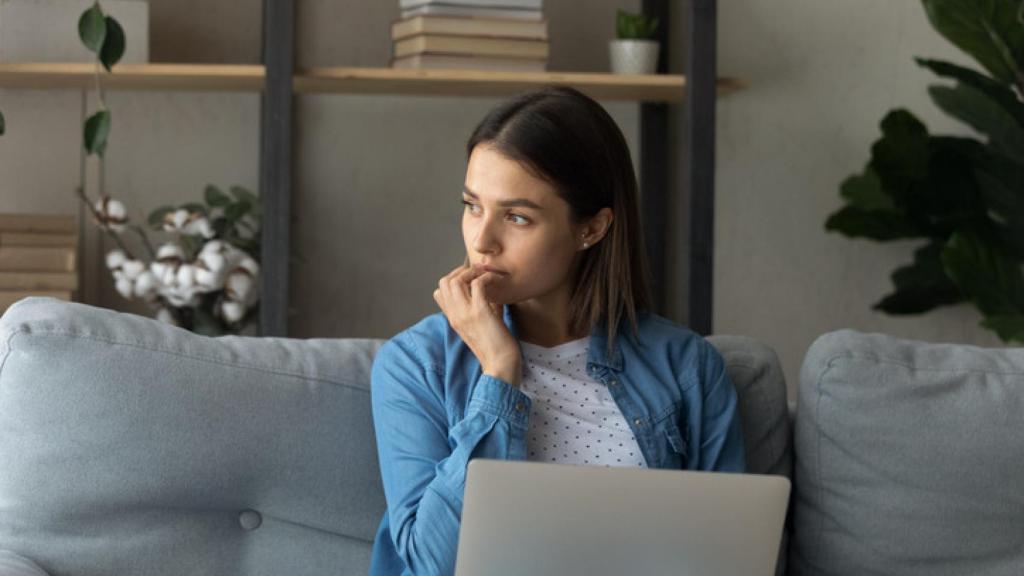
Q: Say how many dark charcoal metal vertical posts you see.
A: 3